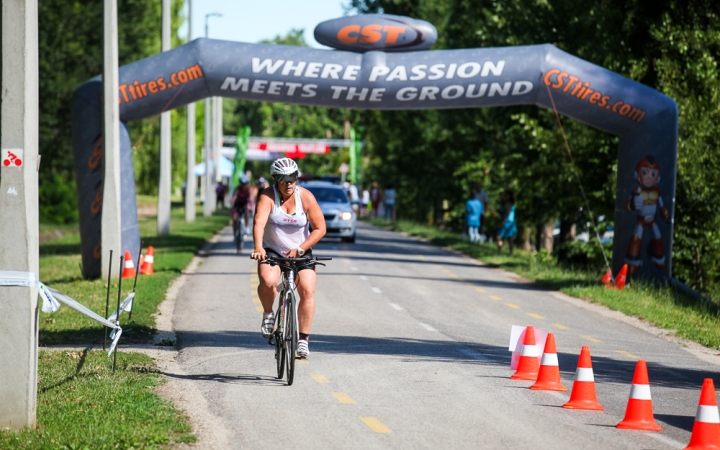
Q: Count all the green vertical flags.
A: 2